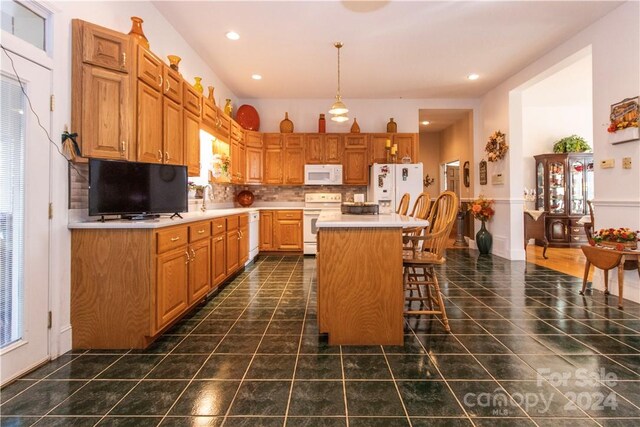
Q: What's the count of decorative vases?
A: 10